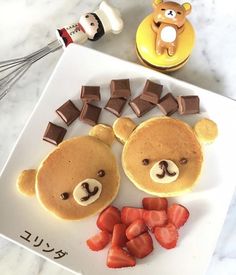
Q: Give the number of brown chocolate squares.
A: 10